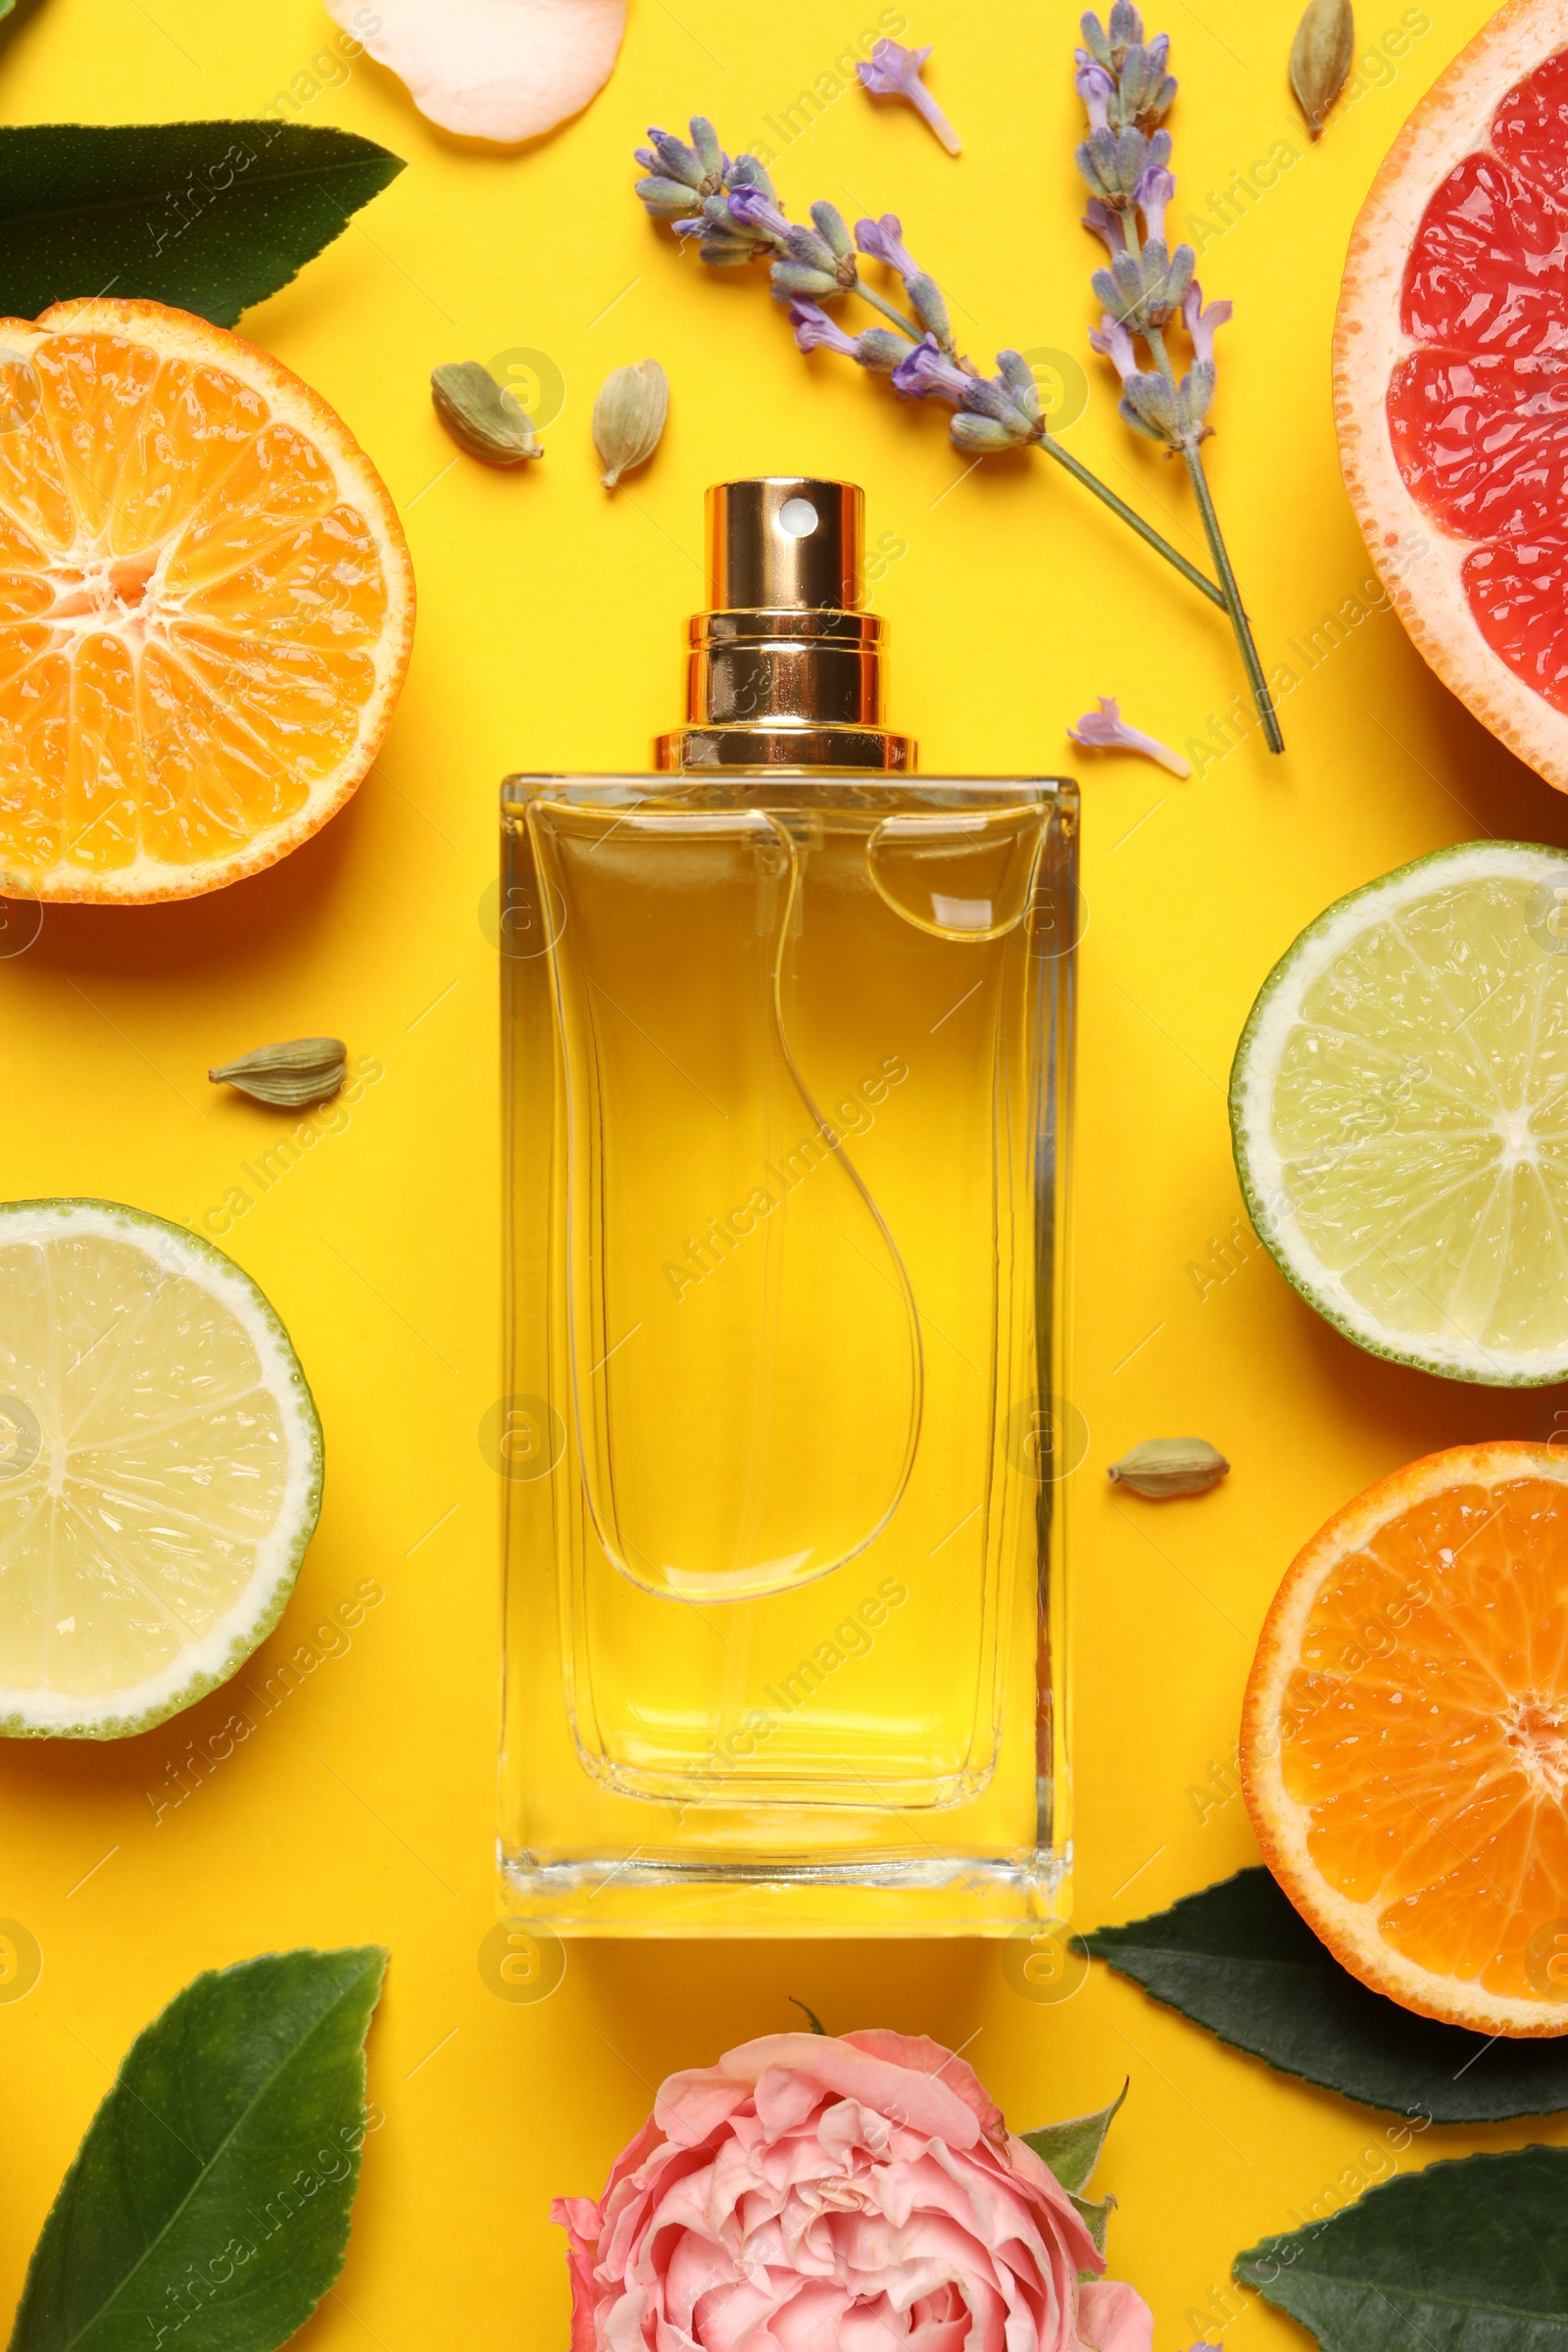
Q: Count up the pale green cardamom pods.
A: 5